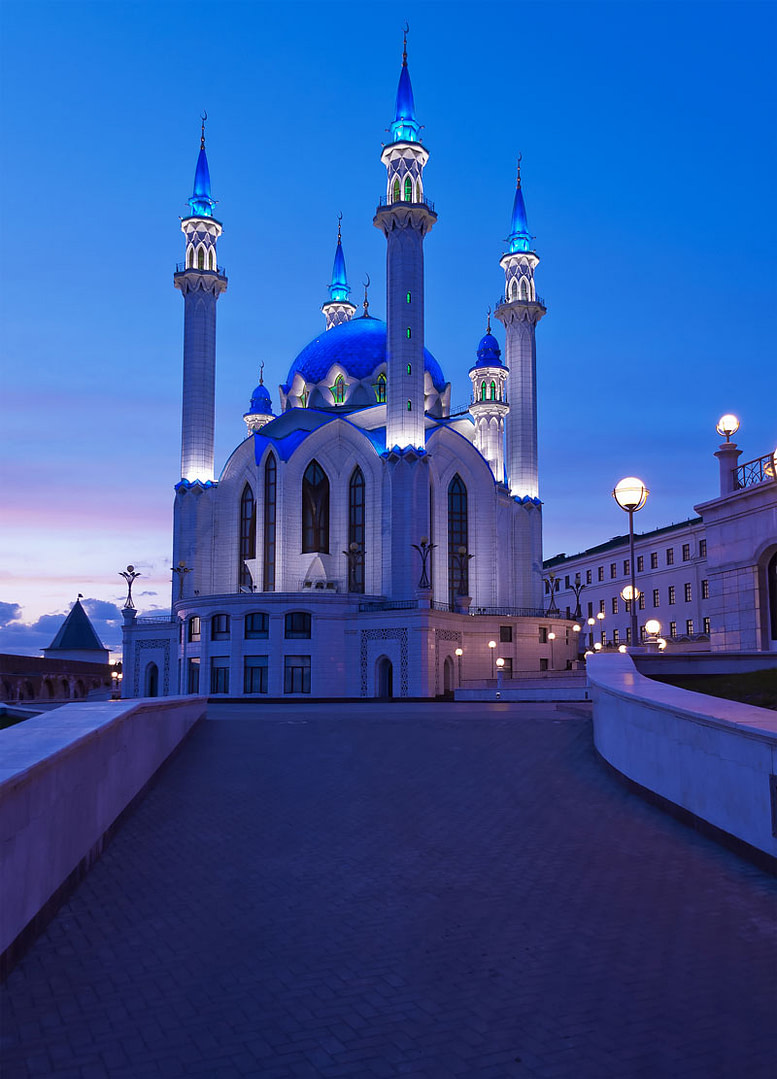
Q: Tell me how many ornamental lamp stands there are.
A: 7